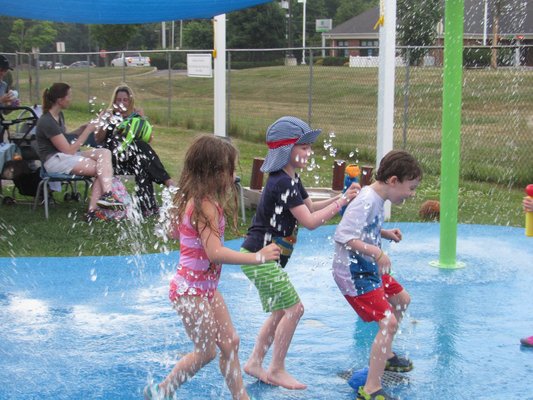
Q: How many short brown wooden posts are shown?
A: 3